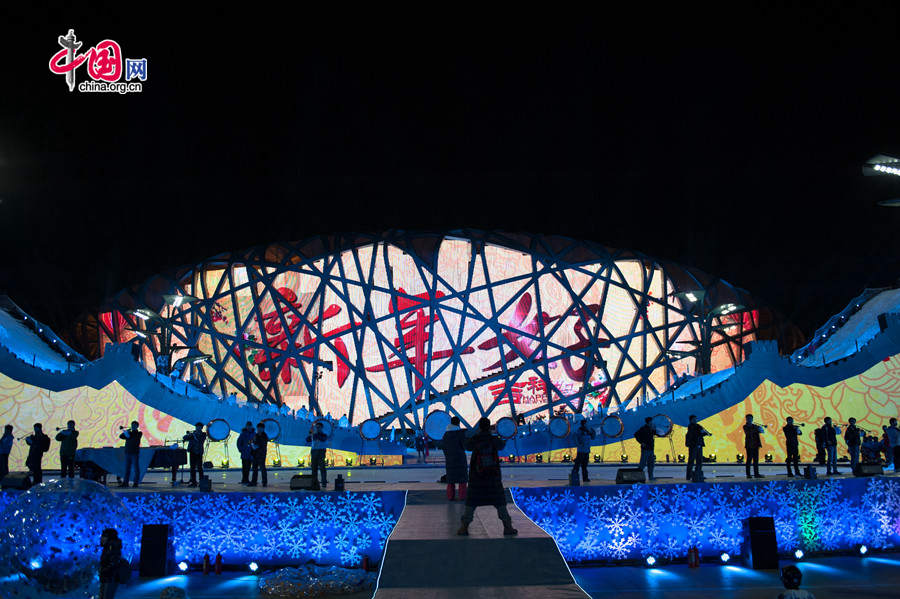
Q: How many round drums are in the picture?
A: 9